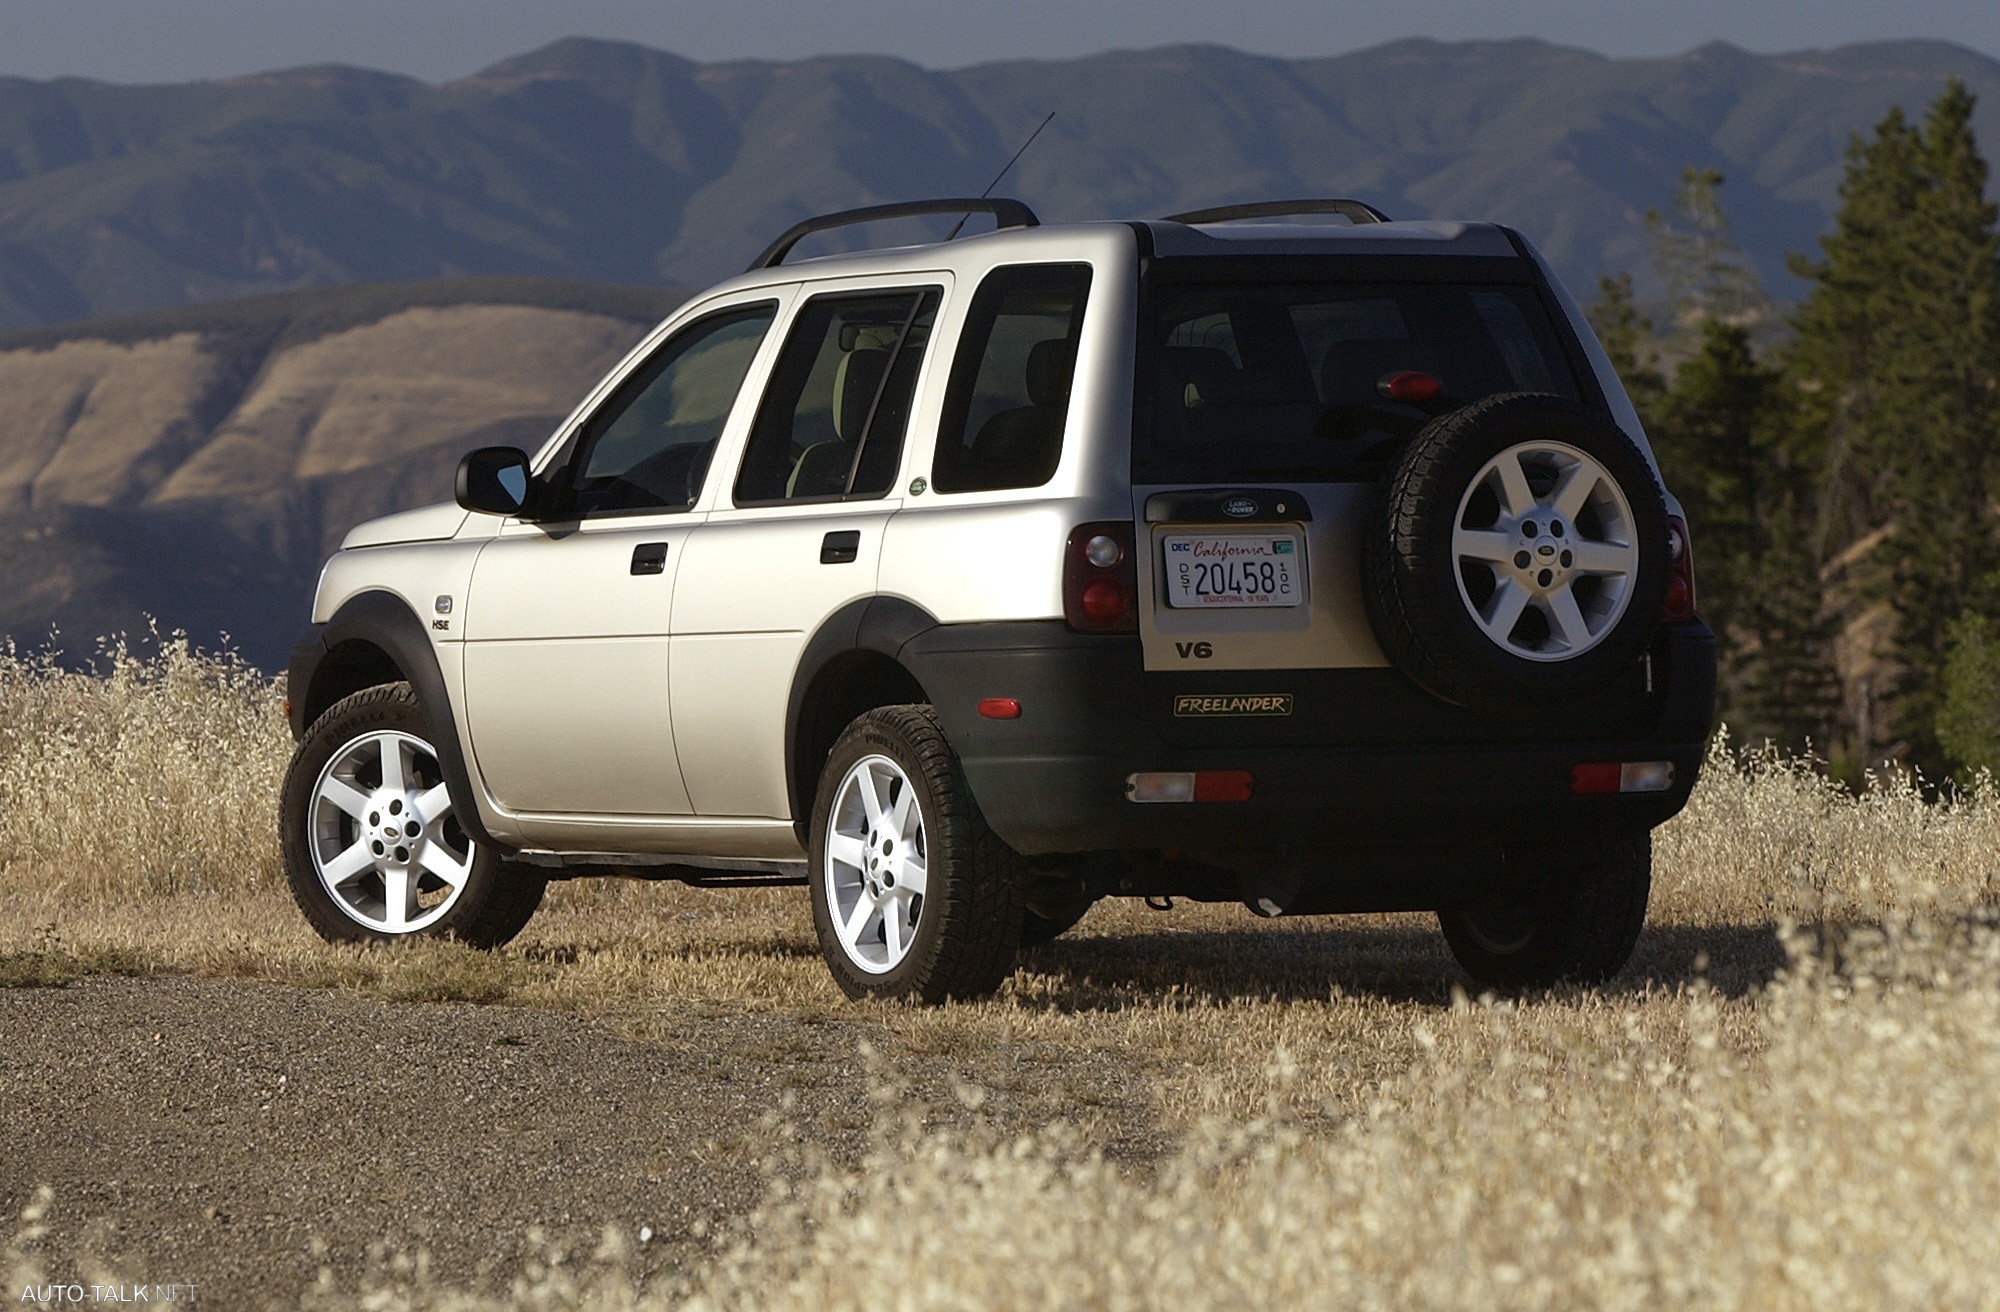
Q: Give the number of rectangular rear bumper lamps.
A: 2